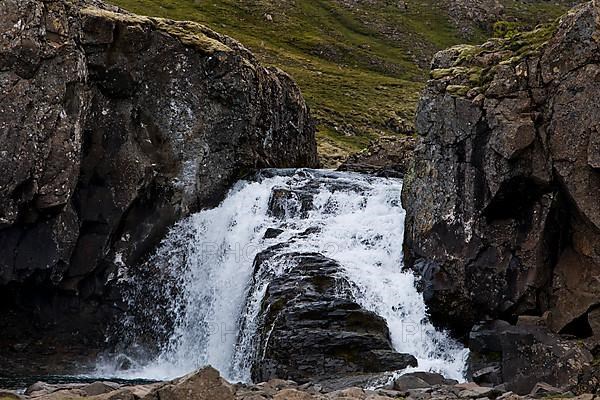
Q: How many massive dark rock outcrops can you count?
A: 2